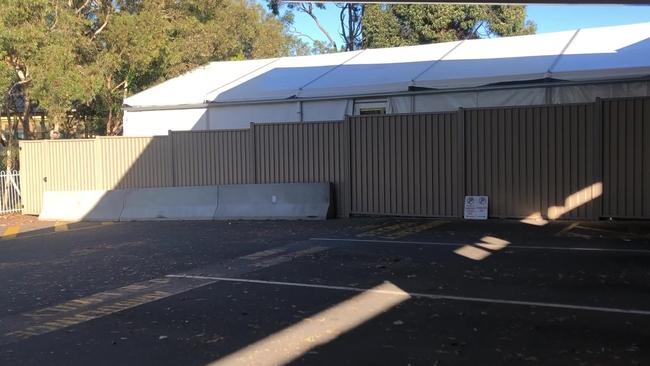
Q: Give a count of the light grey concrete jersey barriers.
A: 3